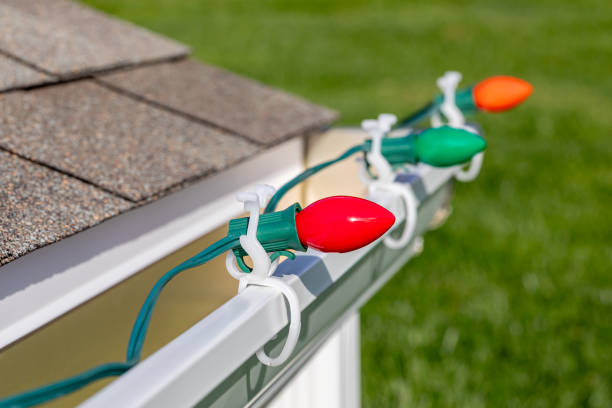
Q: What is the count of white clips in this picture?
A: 3